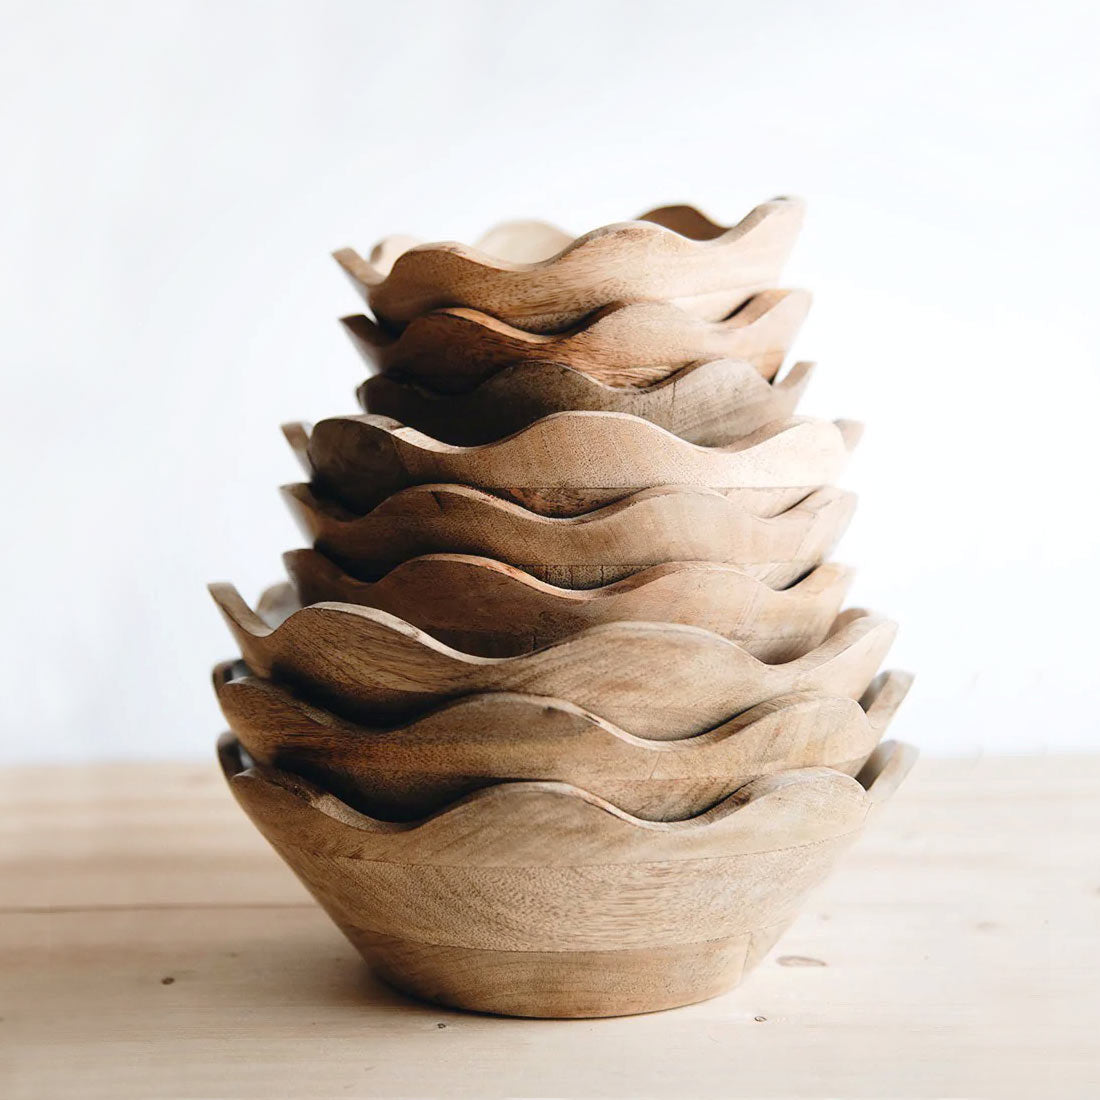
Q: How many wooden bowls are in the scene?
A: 9